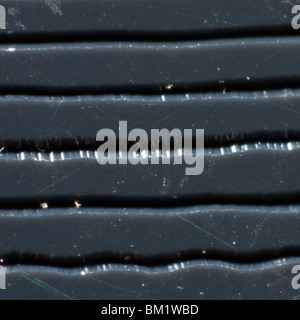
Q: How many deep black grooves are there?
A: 5